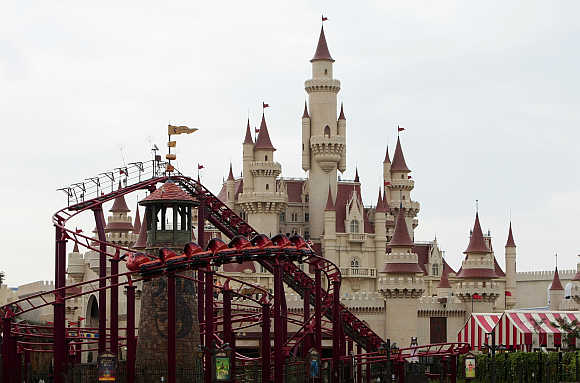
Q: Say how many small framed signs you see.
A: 4